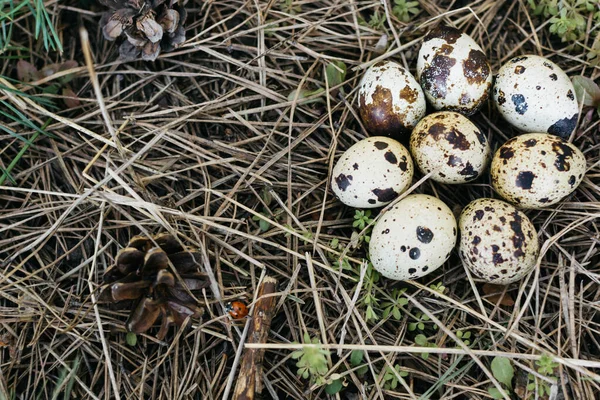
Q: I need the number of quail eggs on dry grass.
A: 8